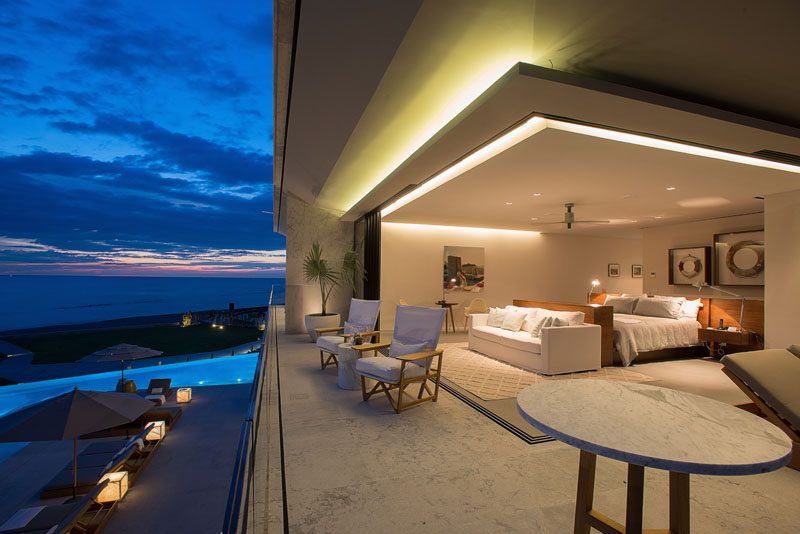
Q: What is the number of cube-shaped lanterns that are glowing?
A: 3